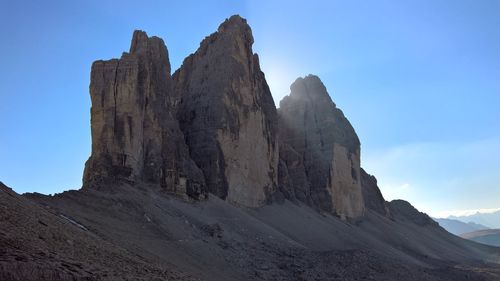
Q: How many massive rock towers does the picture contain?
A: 3